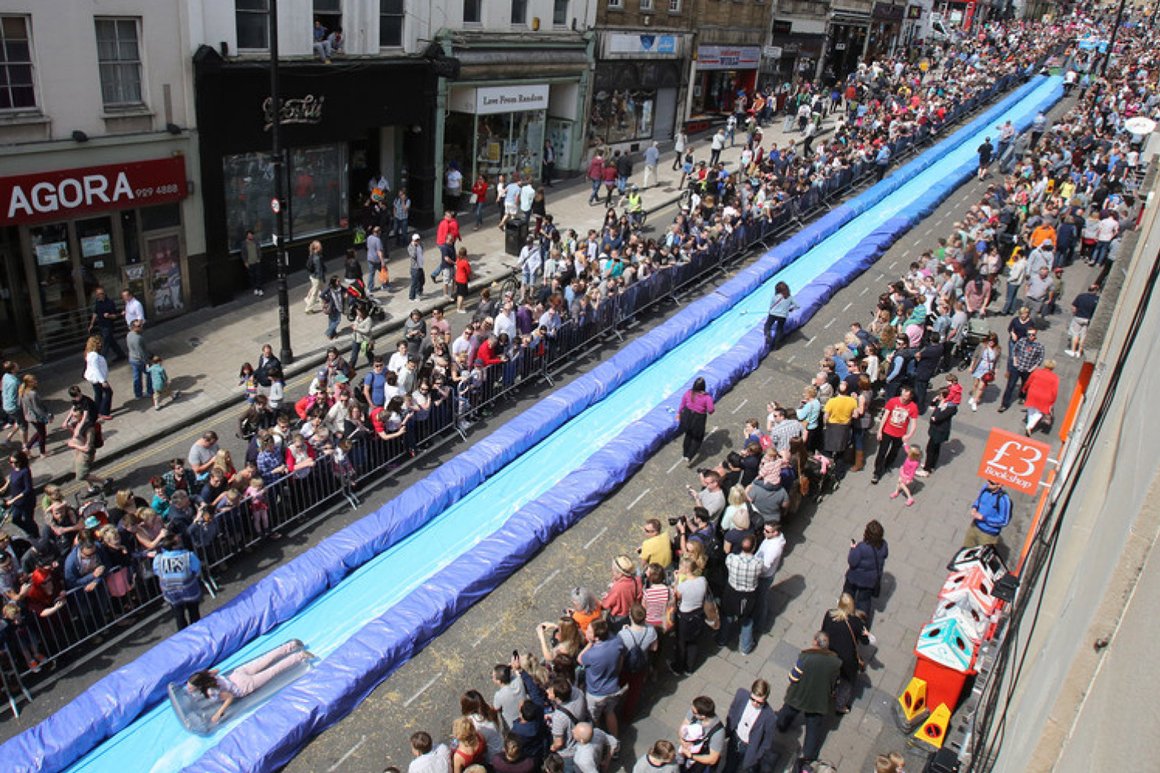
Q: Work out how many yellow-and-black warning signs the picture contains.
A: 2